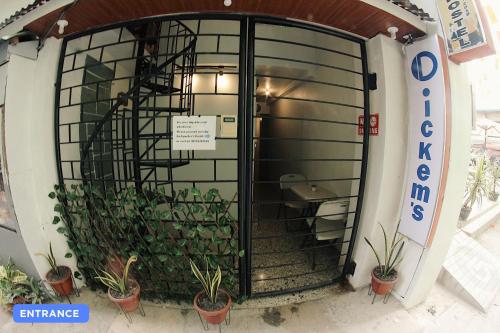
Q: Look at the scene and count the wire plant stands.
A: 4